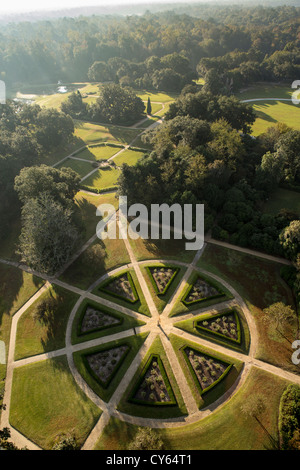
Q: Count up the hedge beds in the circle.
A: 8